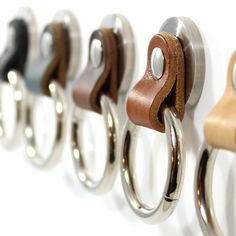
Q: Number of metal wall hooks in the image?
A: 5